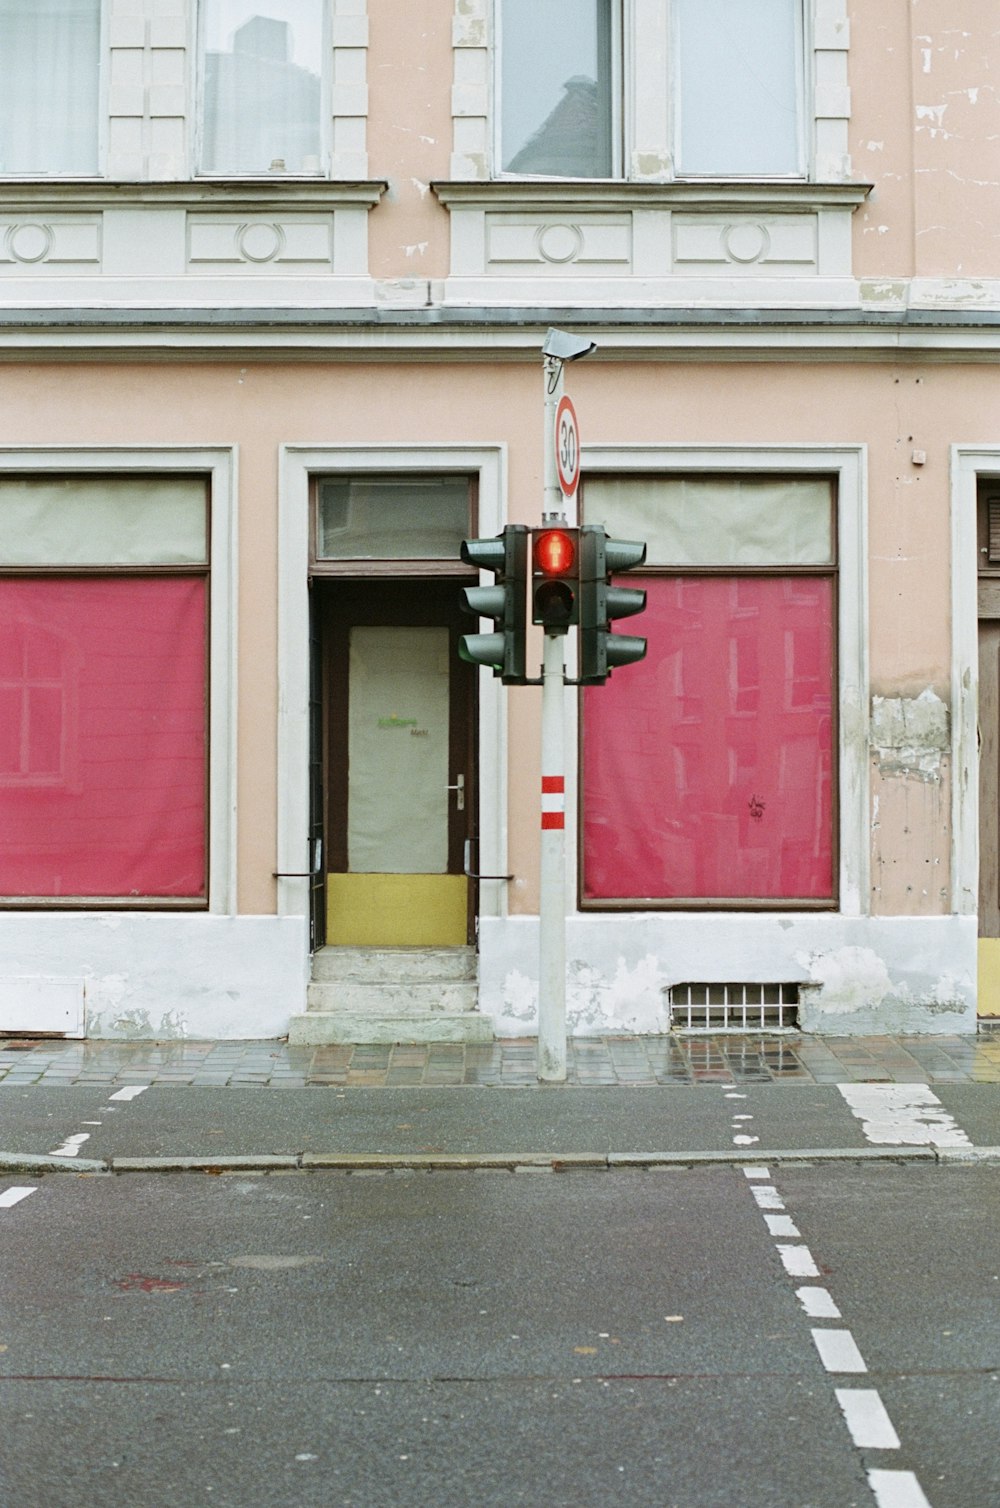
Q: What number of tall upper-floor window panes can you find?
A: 4